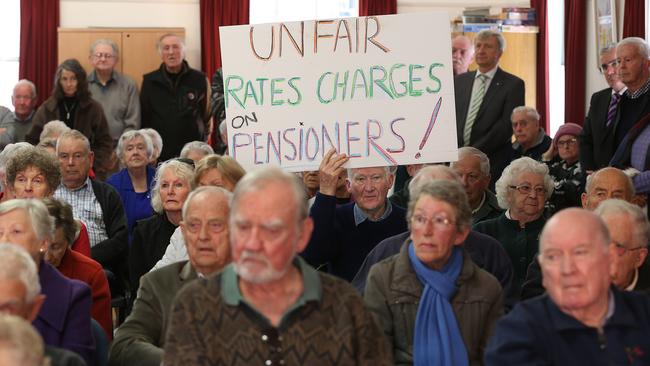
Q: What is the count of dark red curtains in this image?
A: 6